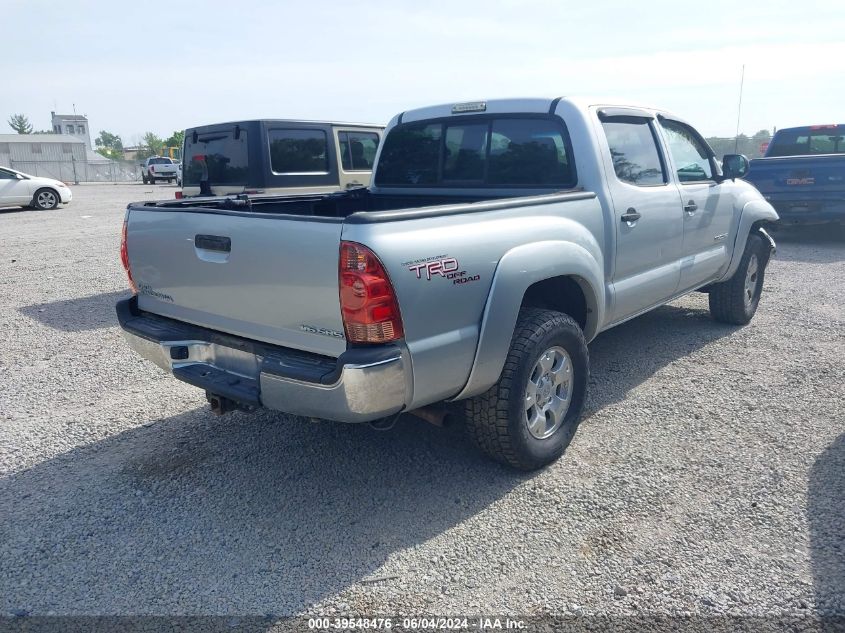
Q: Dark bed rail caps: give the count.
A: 2